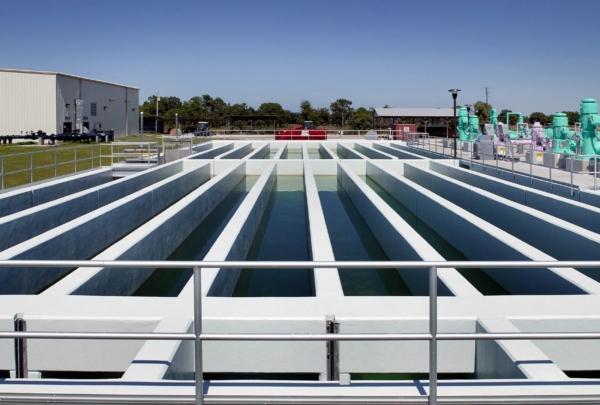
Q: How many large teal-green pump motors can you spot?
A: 4